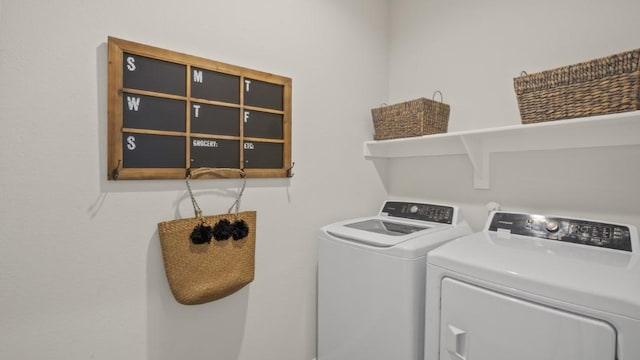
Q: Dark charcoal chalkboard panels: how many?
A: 9